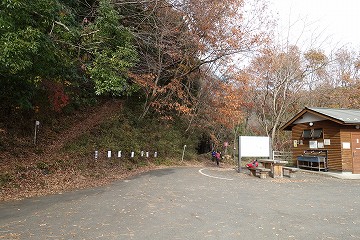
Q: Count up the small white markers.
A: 7